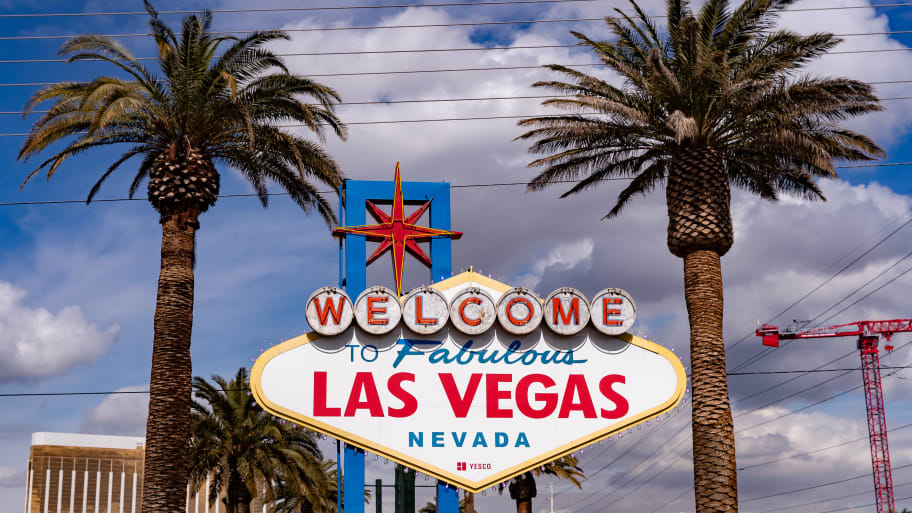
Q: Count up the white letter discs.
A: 7